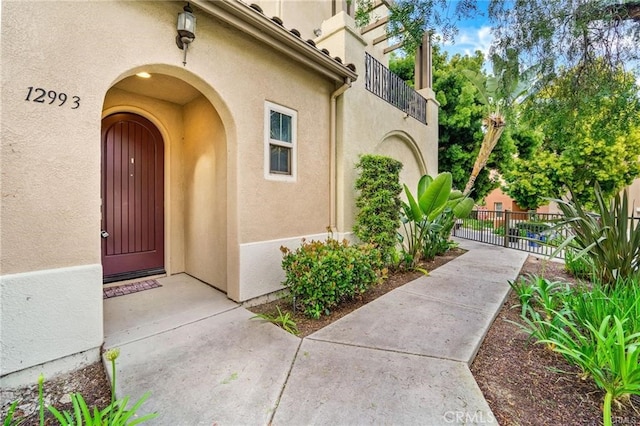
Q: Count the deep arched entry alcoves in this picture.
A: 1